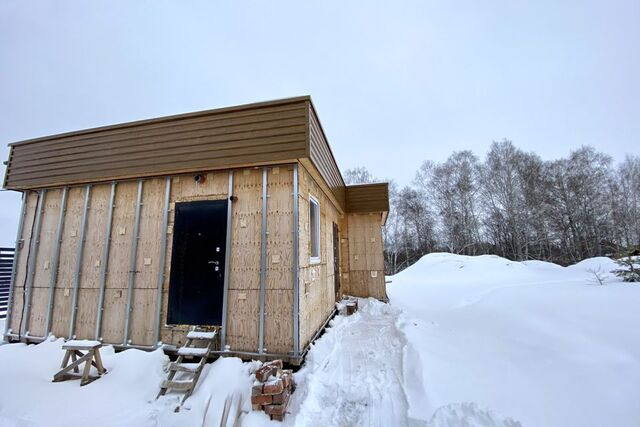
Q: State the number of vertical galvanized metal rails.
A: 10